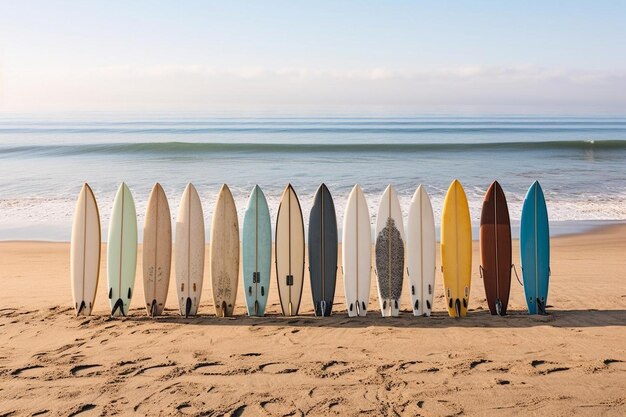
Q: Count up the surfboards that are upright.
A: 14